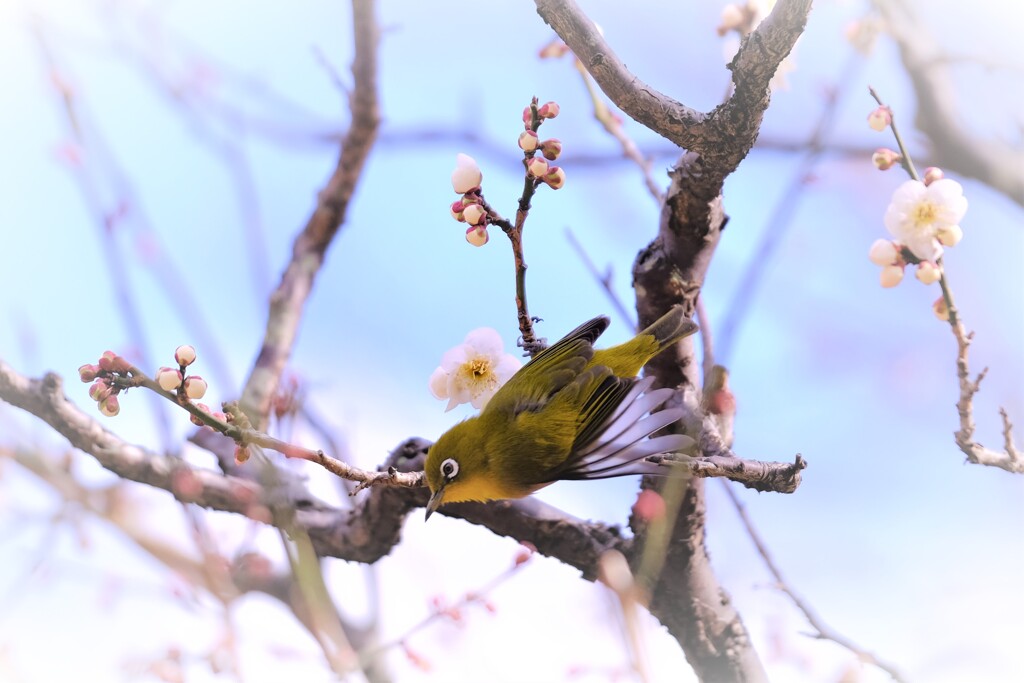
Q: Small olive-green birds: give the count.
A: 1